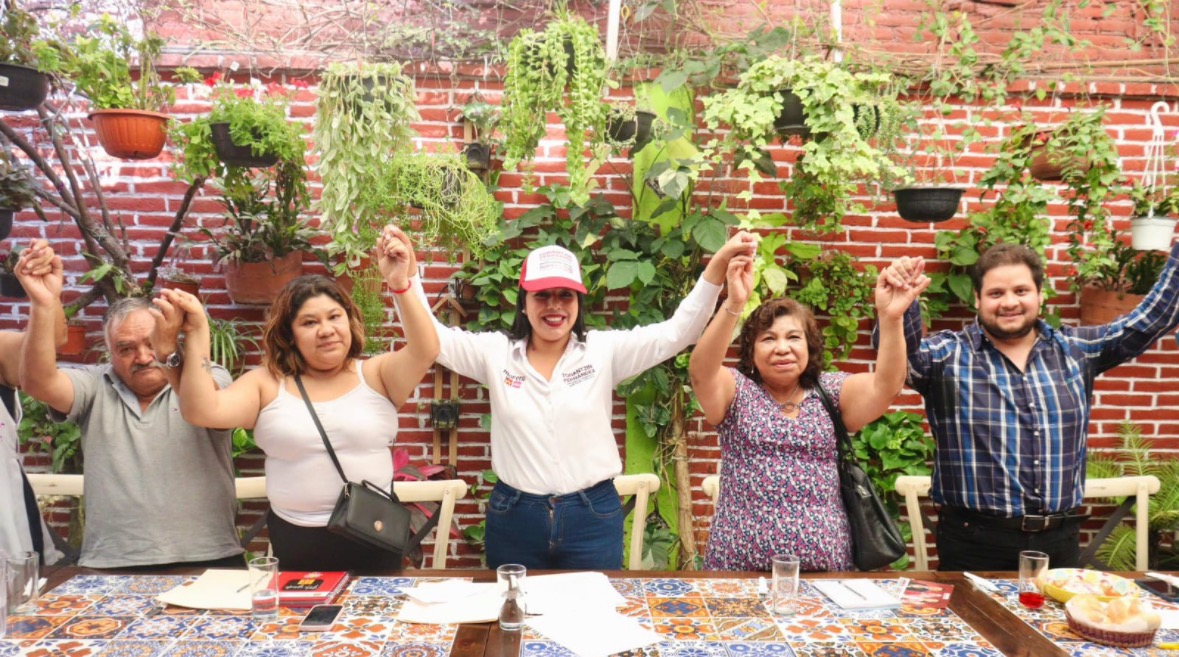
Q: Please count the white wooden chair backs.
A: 5